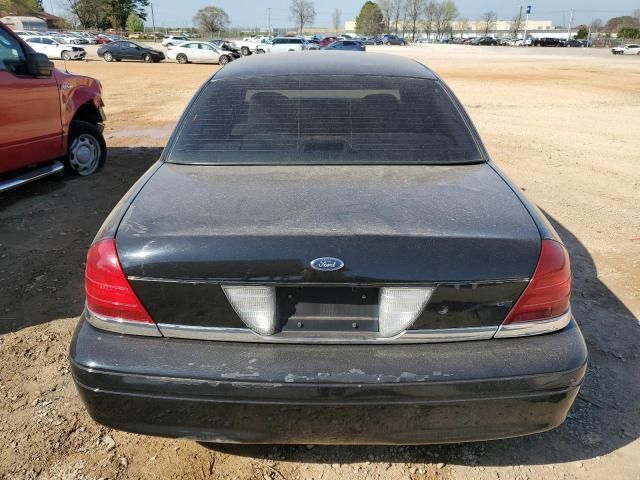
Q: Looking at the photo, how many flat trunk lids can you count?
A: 1